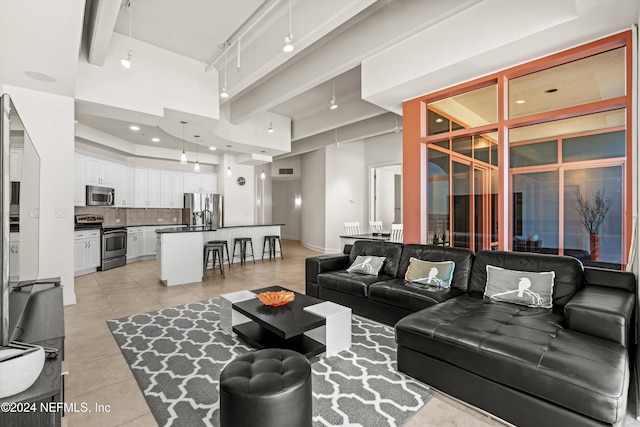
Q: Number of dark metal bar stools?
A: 4